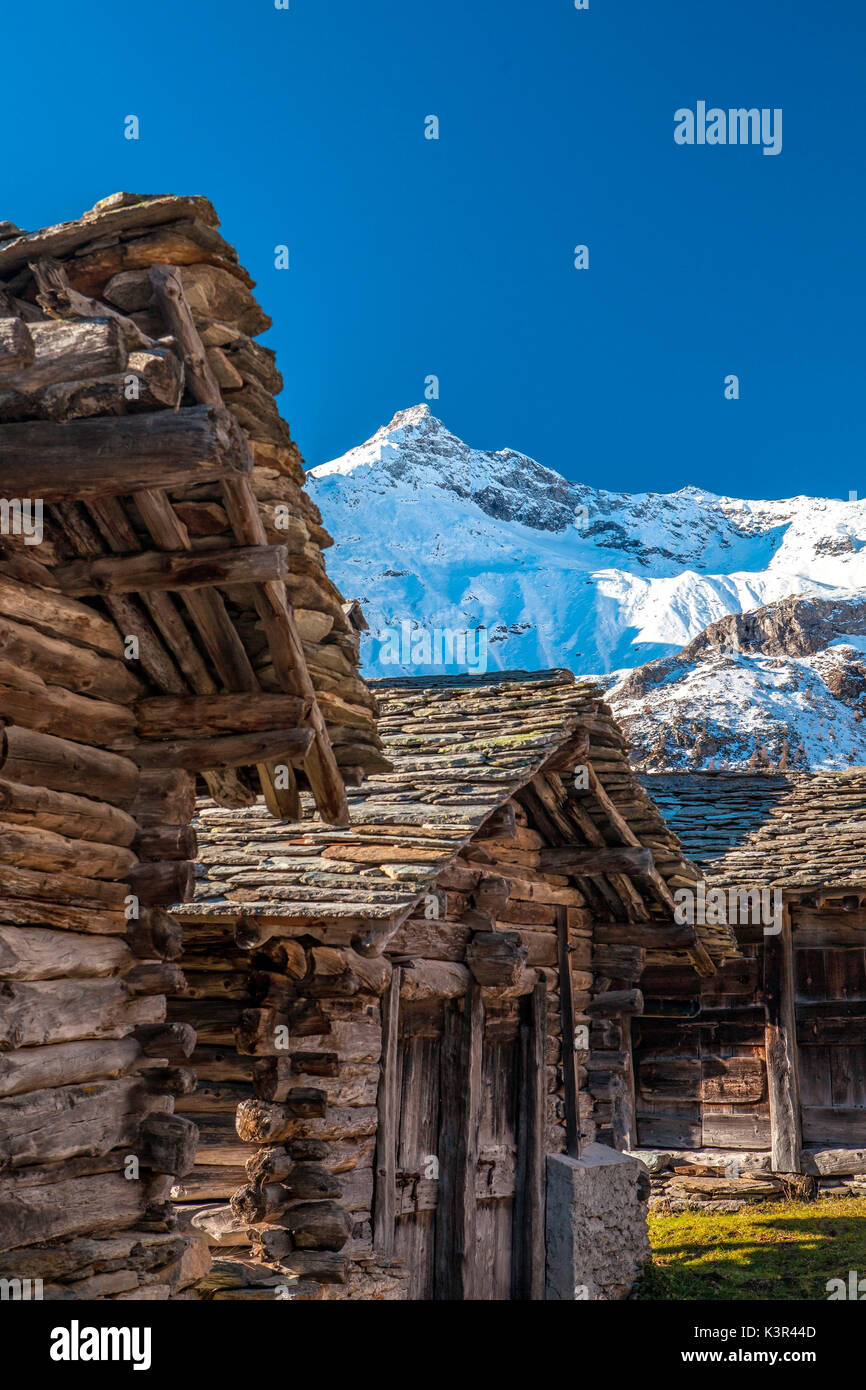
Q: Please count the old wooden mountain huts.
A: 3